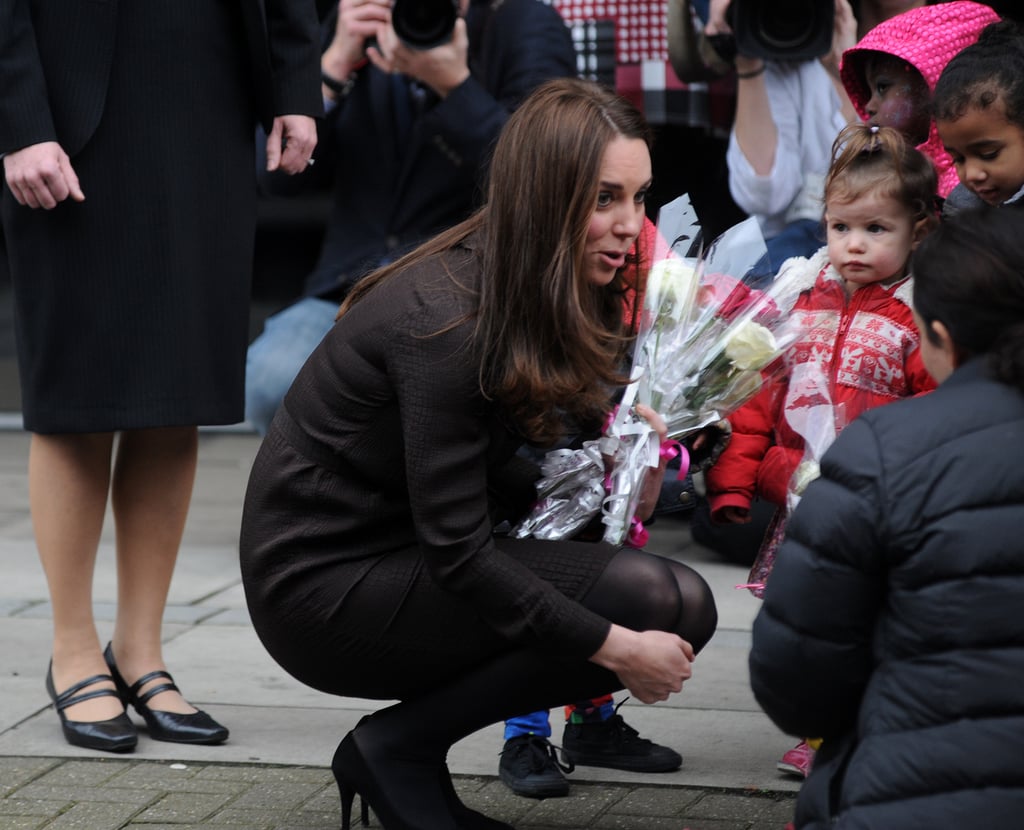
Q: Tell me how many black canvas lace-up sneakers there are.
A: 2